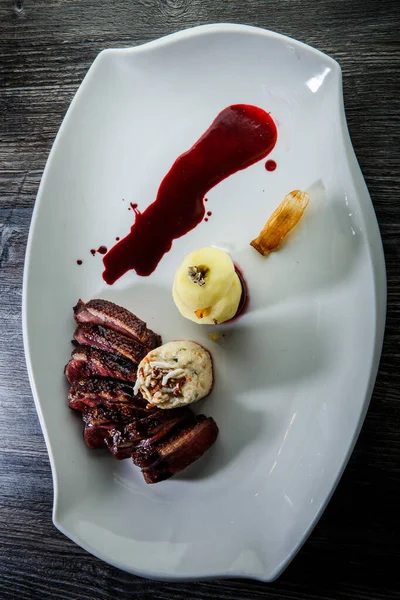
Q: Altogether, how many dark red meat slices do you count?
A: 7